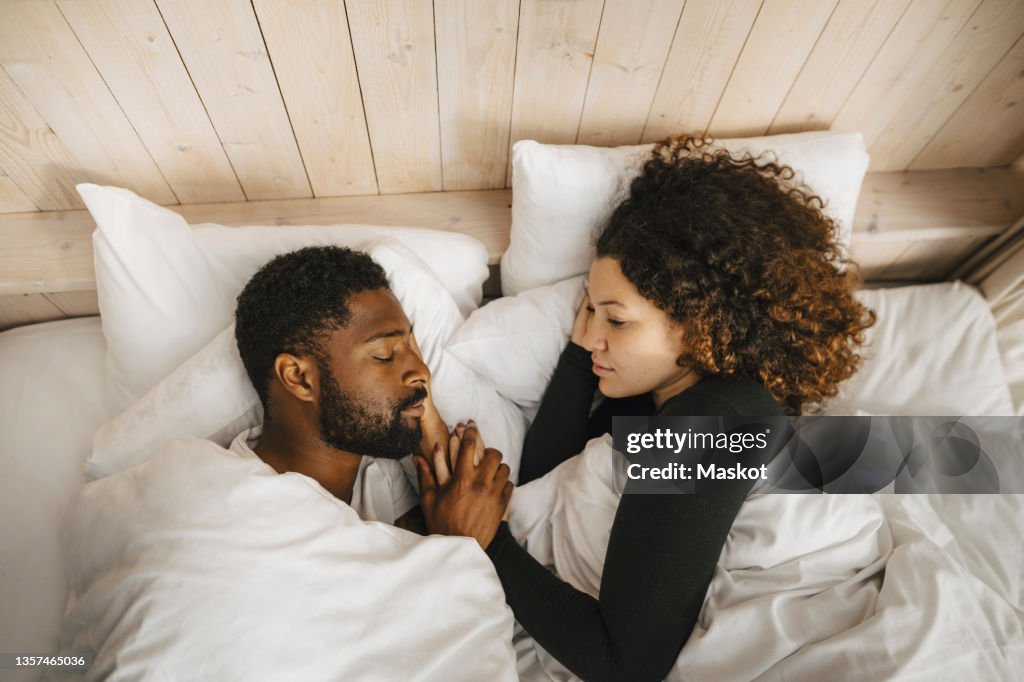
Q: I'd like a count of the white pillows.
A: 4